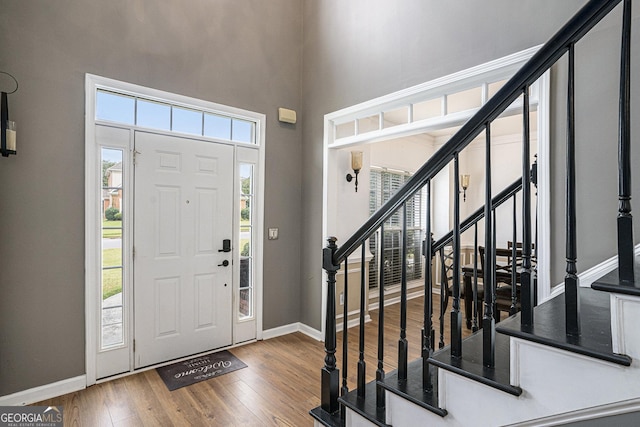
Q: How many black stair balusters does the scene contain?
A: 14